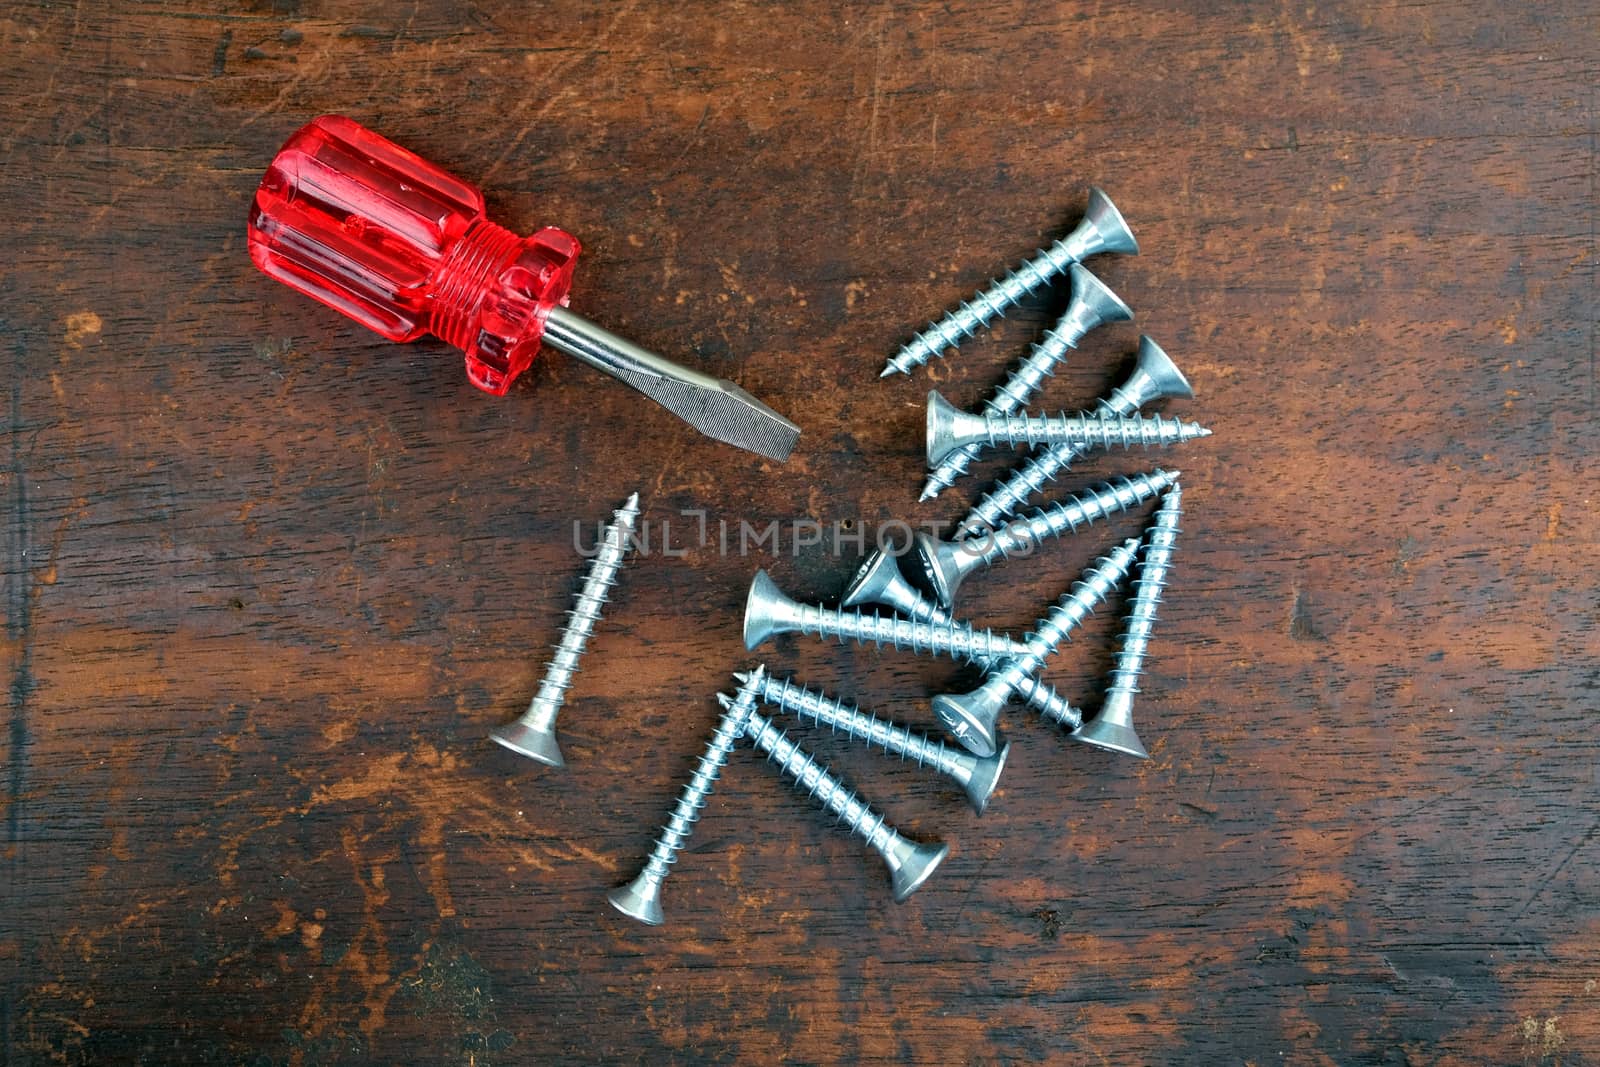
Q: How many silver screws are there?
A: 13